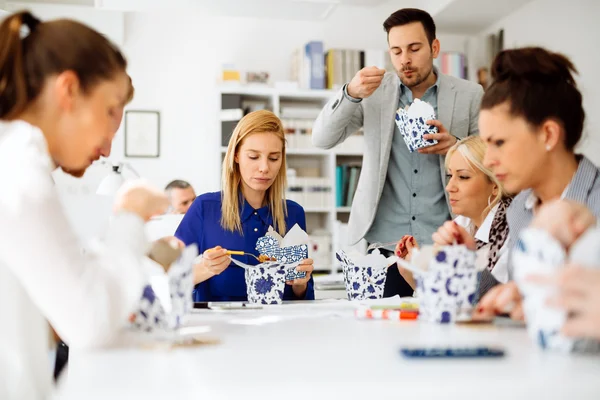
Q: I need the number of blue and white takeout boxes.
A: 7